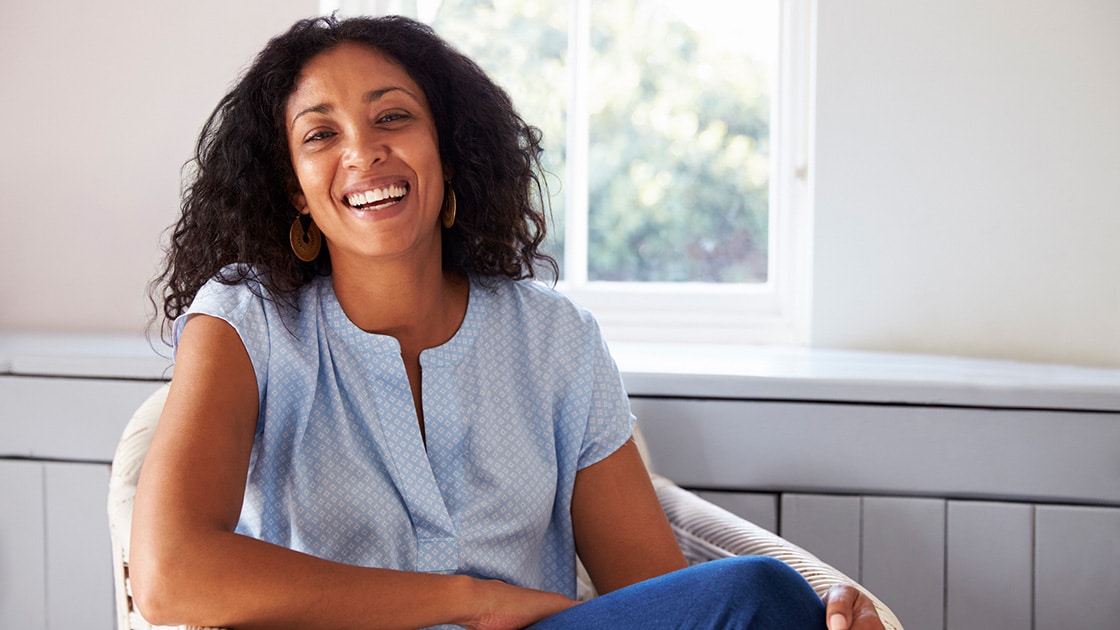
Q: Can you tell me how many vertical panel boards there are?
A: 7